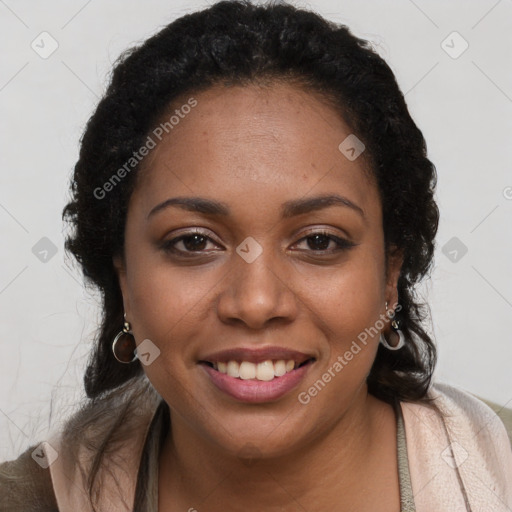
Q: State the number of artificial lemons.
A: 0